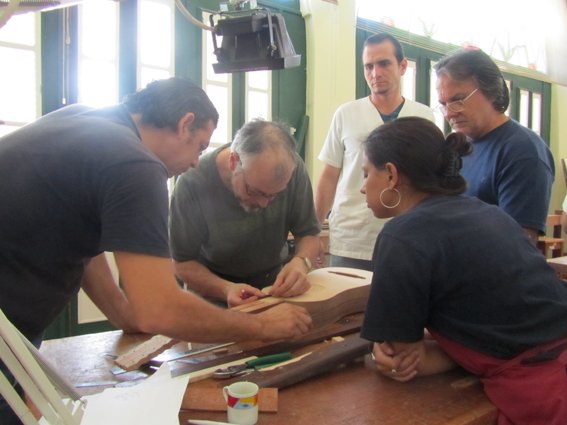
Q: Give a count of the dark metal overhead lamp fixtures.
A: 1